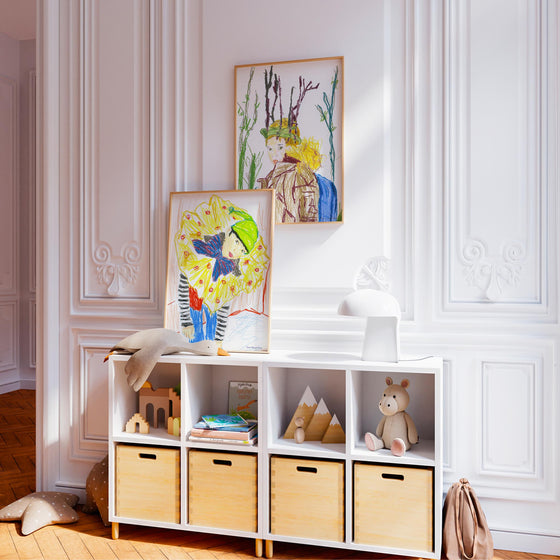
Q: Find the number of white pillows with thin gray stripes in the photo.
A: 0